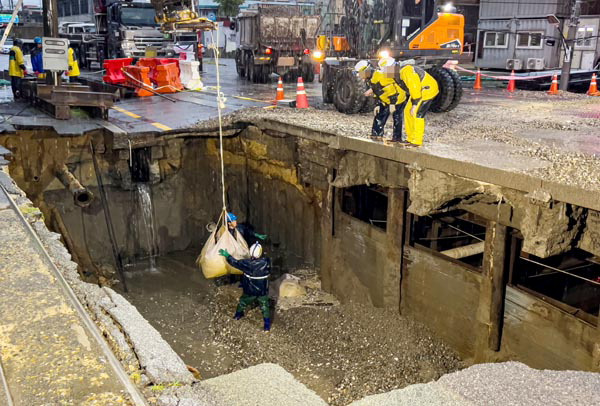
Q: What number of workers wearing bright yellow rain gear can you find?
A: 4